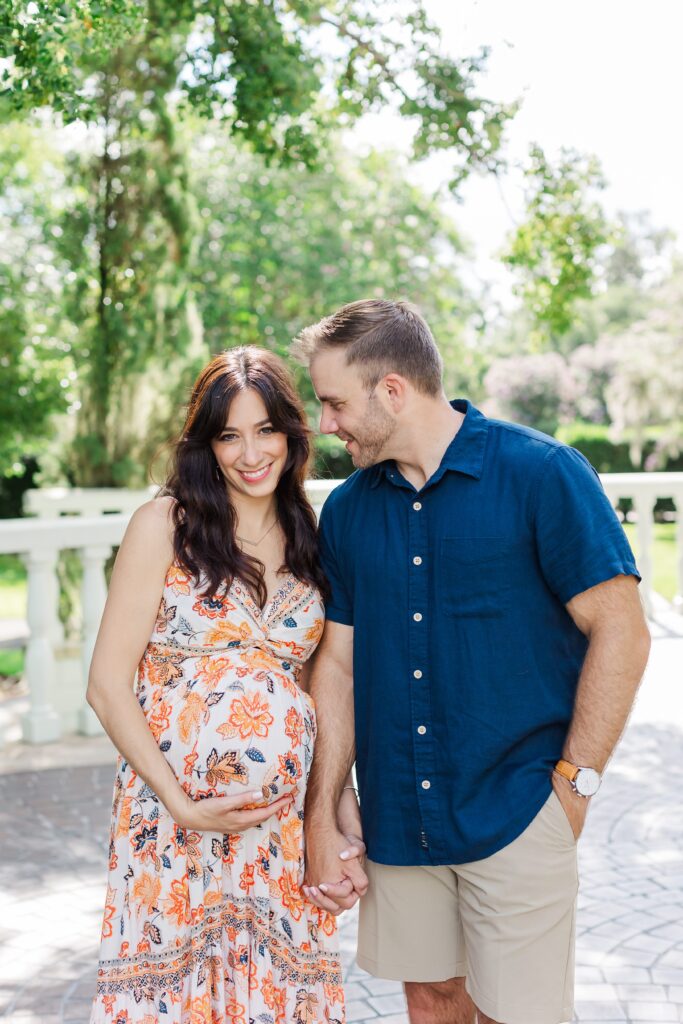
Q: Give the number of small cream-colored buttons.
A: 6